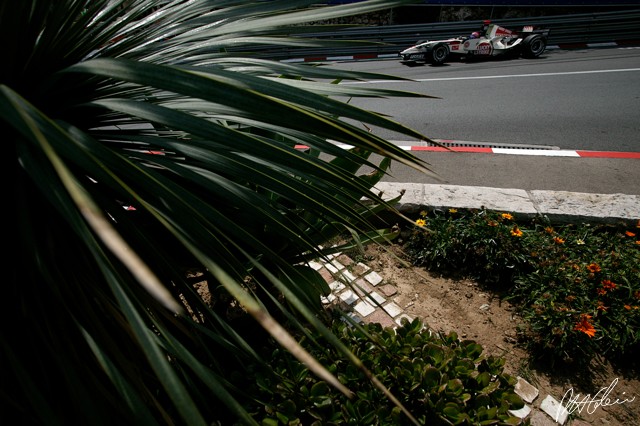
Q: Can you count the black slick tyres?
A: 2